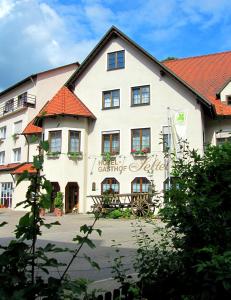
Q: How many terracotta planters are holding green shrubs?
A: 2